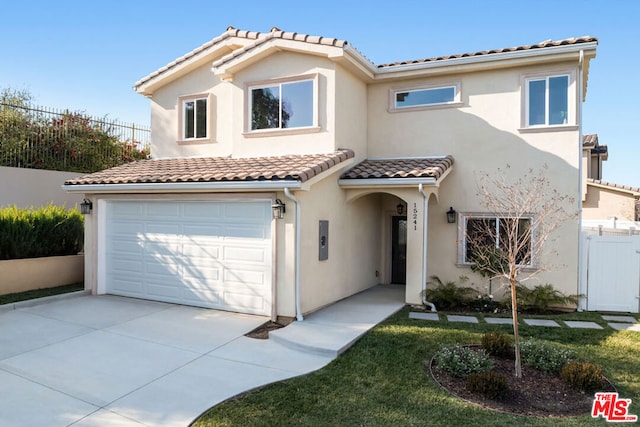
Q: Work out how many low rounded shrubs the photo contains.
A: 5